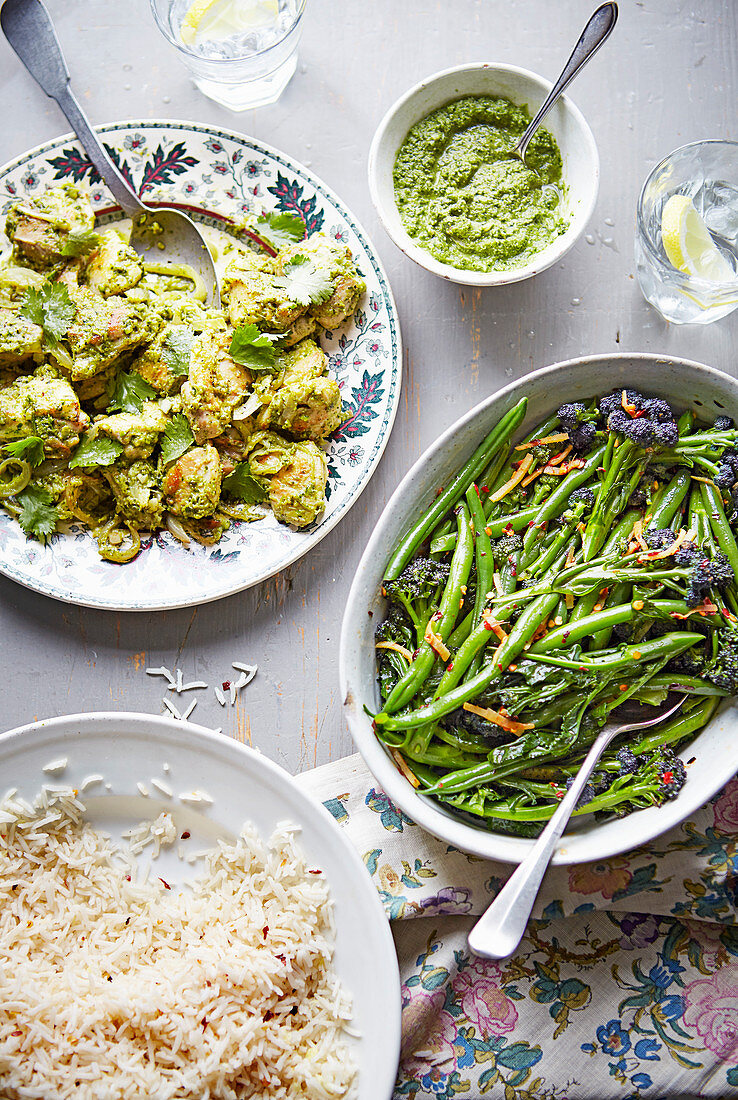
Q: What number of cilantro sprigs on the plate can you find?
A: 12